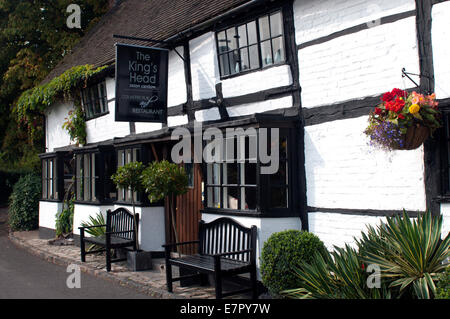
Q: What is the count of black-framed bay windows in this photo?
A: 4